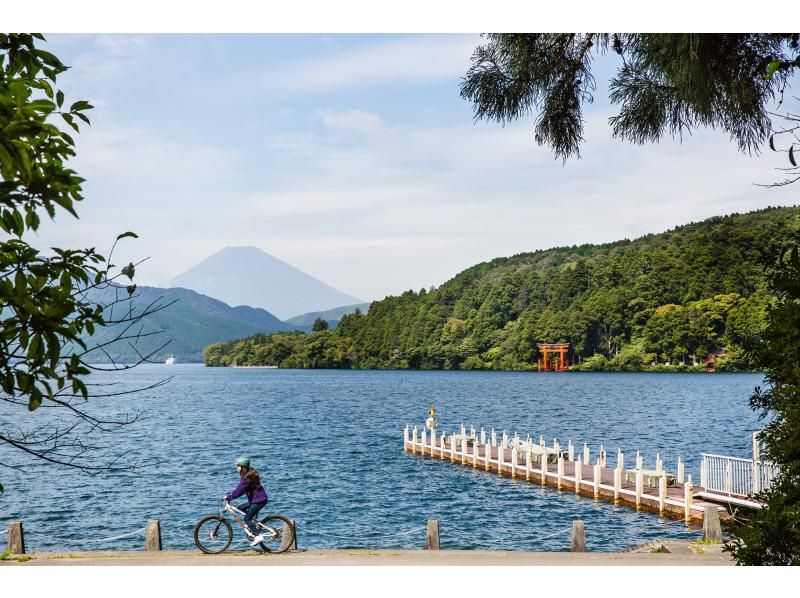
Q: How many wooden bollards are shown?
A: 6